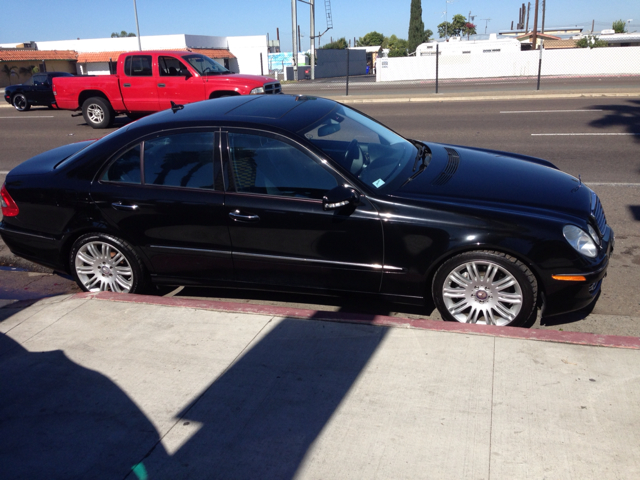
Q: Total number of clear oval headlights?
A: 2